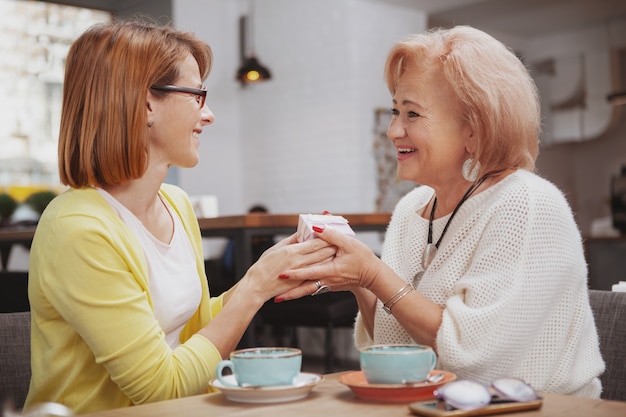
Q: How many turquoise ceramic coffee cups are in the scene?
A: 2